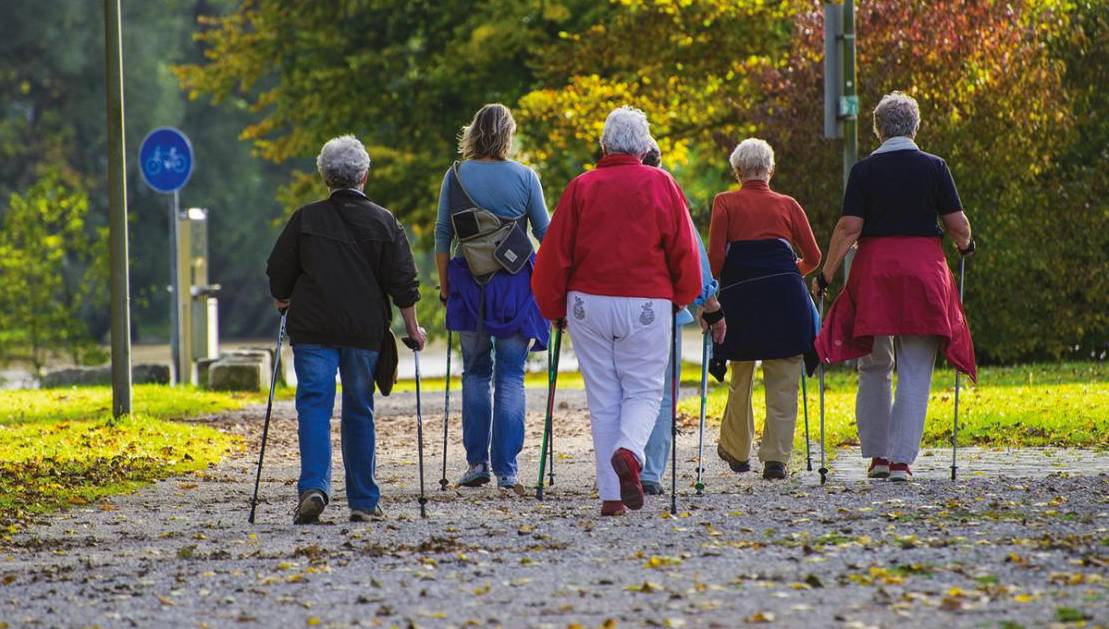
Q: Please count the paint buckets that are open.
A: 0